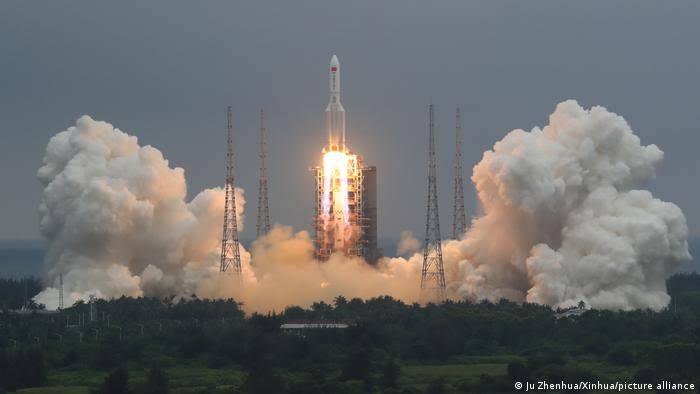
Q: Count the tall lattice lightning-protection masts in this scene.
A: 4